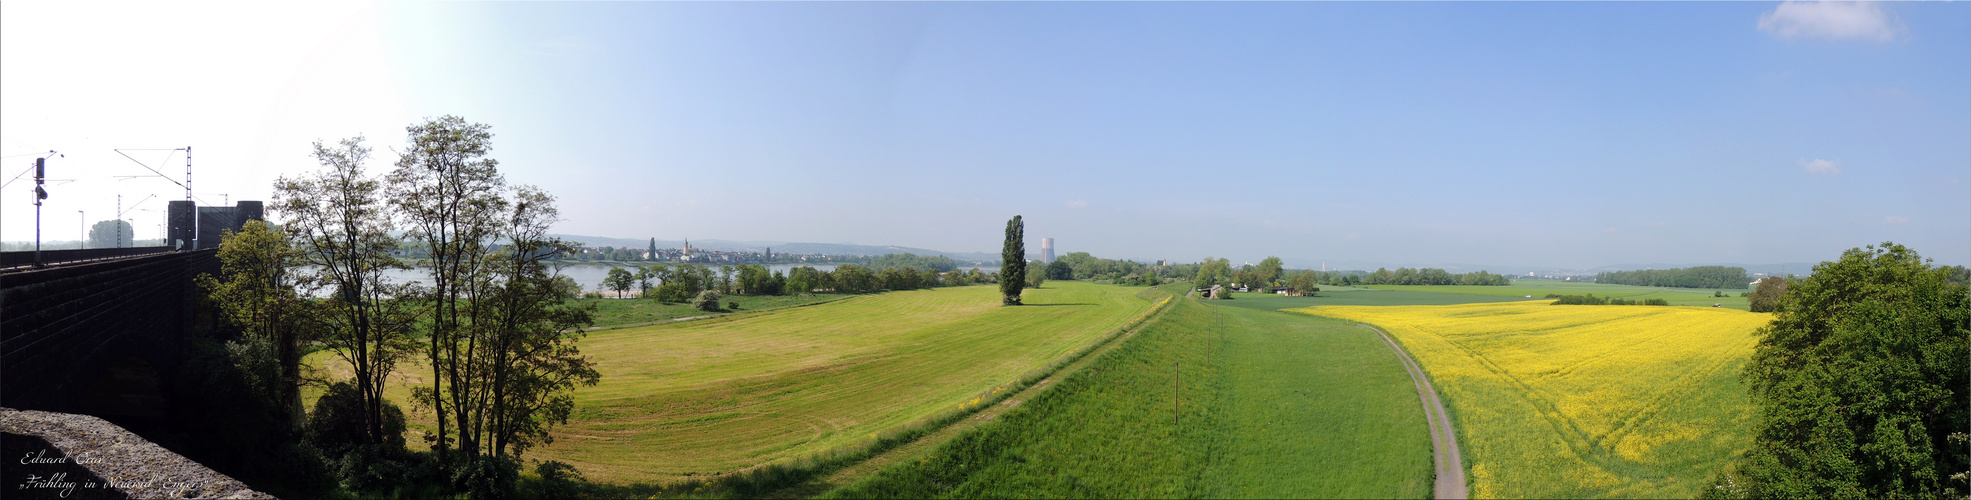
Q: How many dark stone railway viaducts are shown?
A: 1